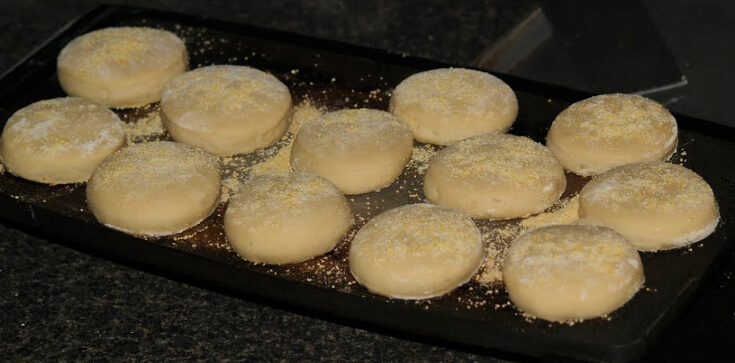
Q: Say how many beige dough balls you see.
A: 12